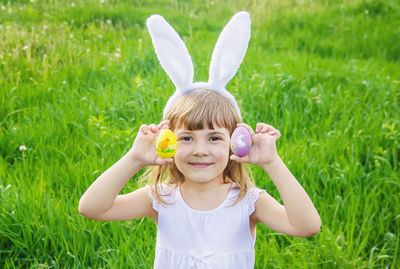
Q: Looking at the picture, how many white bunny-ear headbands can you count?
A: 1